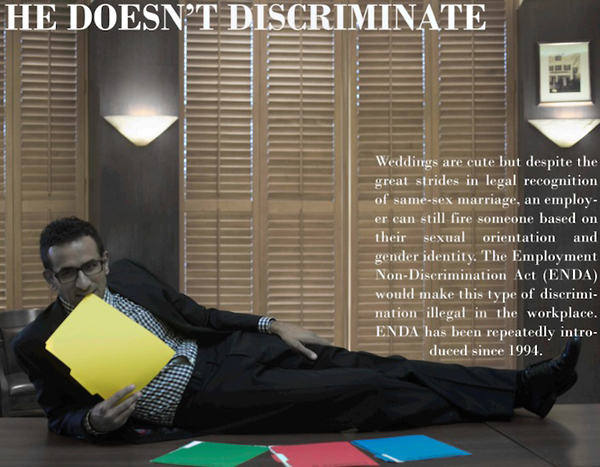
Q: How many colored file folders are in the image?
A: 4